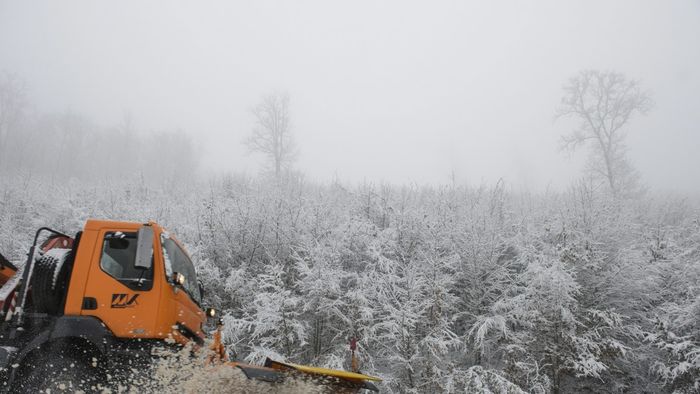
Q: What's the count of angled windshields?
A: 1